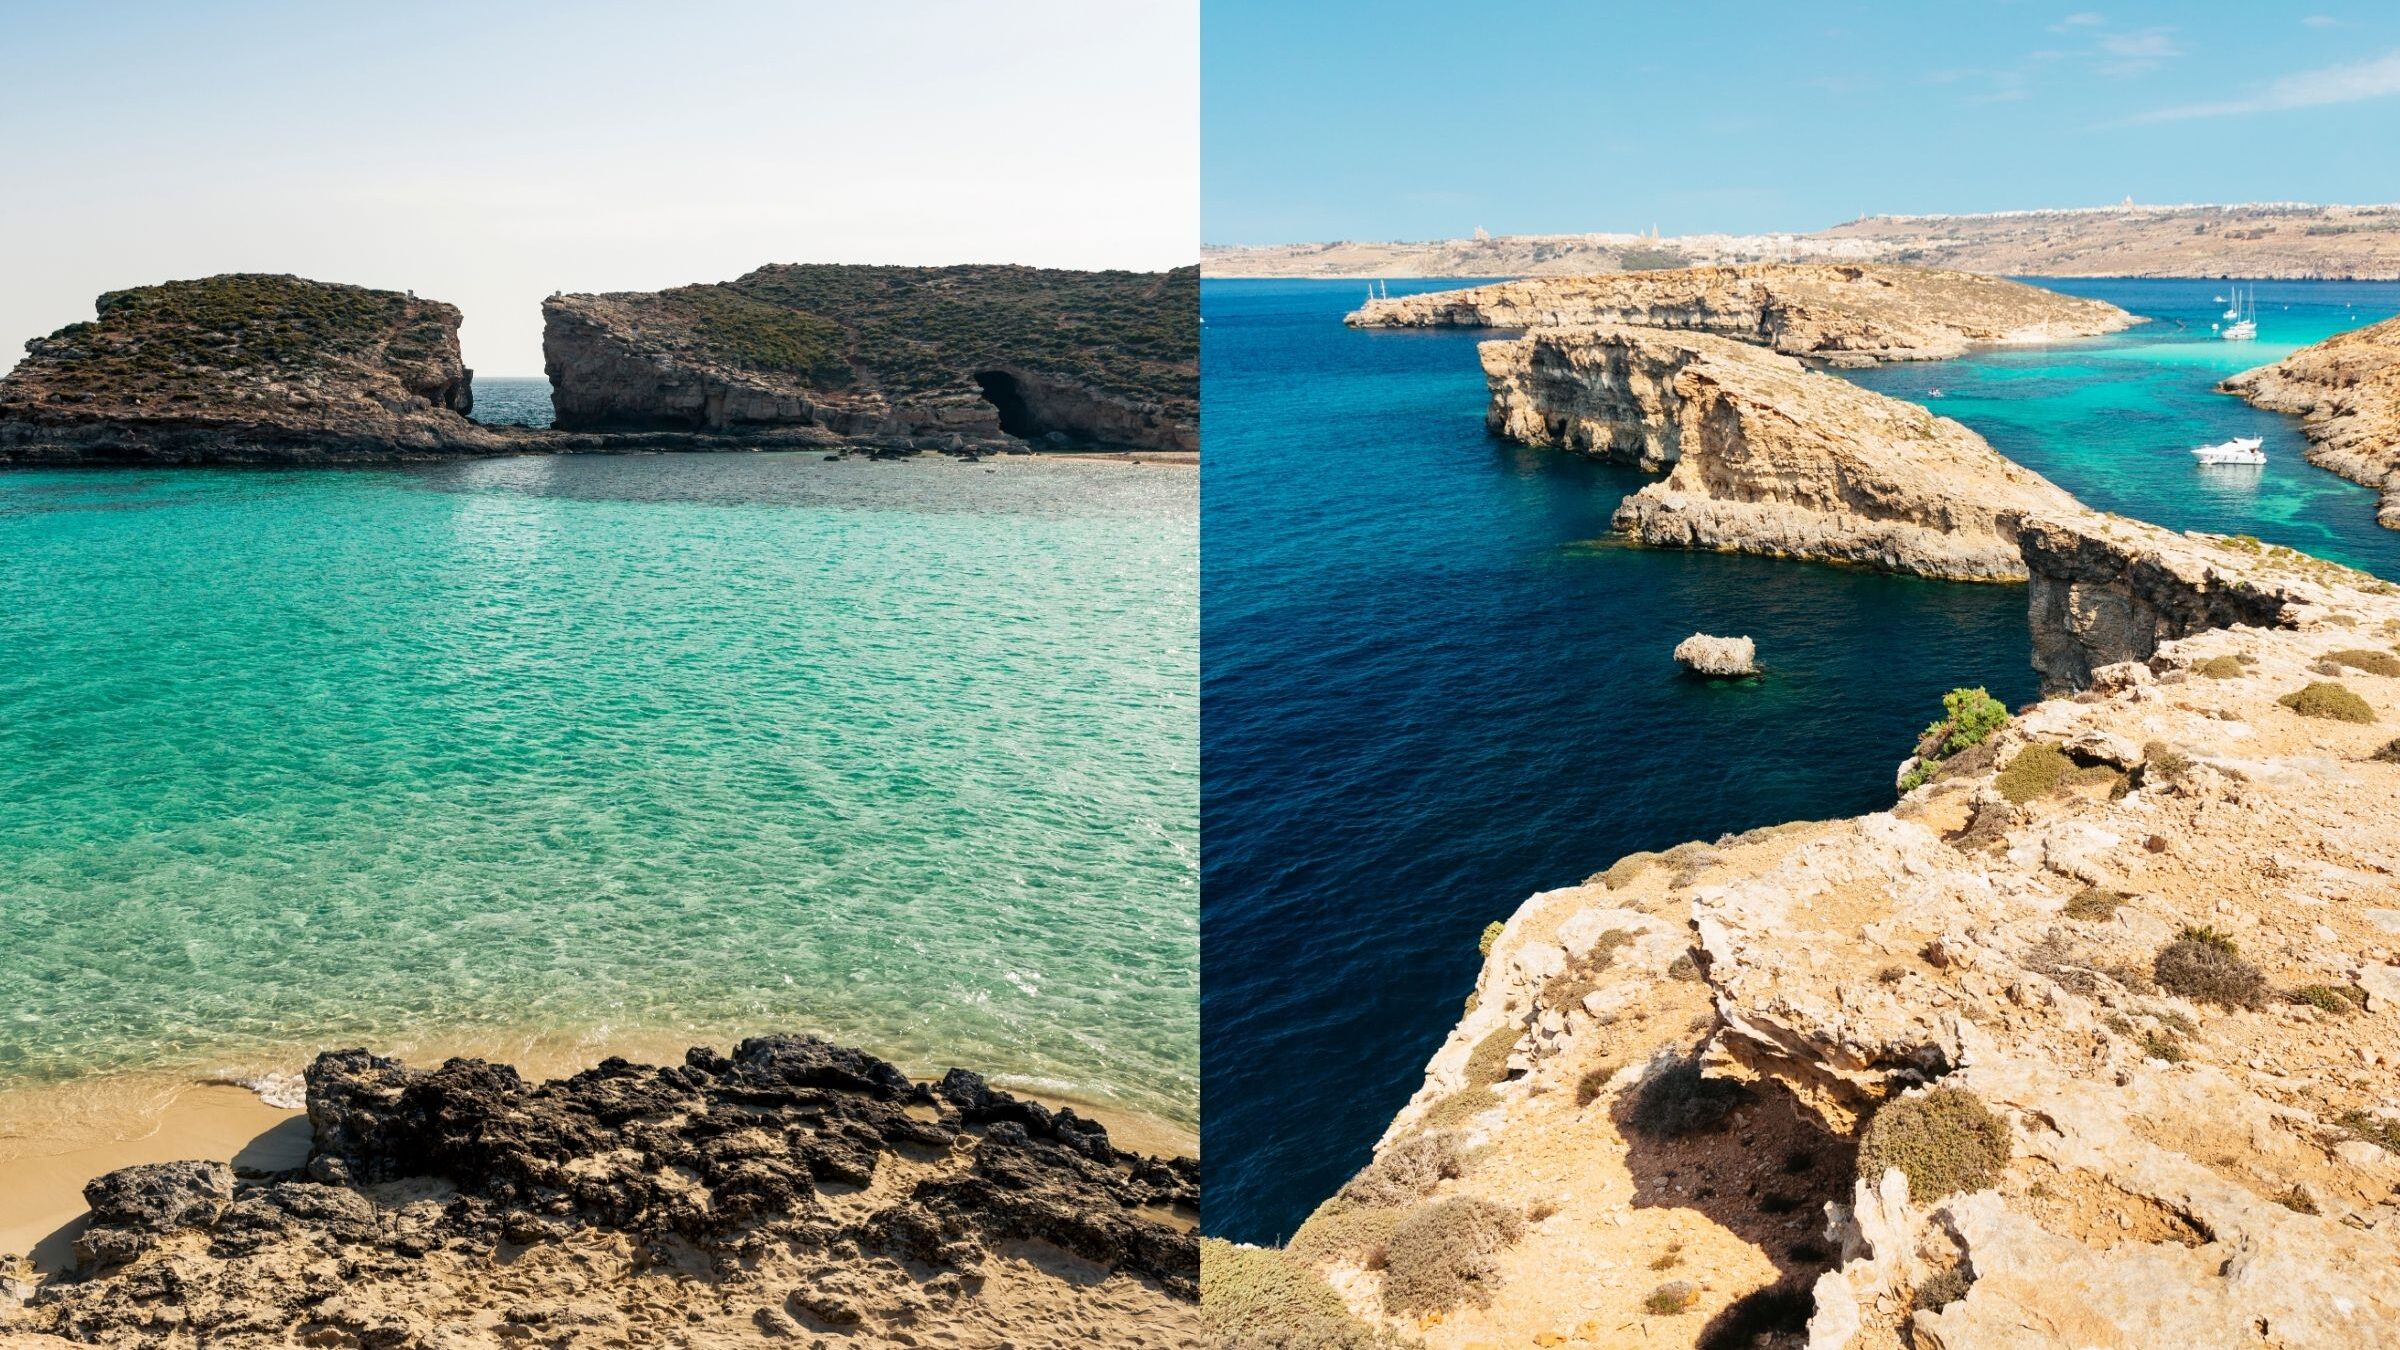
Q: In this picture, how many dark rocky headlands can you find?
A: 2